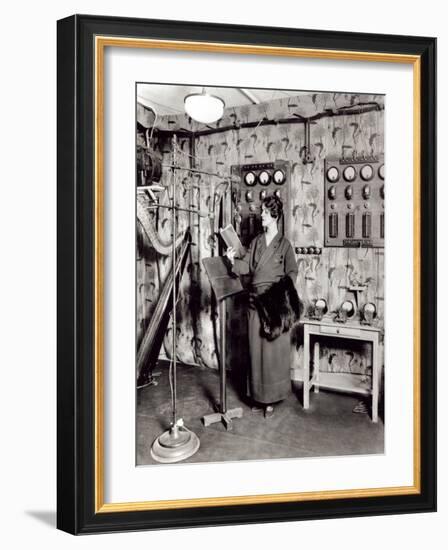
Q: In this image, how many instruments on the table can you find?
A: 3